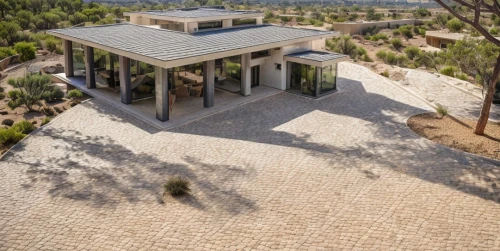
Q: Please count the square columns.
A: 6